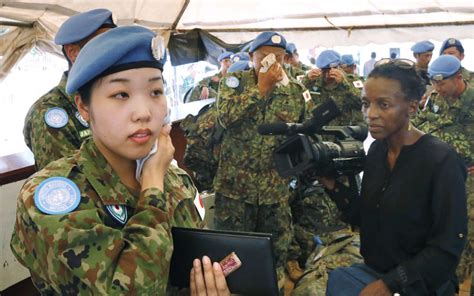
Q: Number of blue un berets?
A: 12